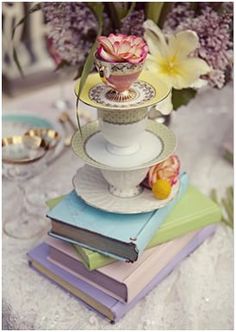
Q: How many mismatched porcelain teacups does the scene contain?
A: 3